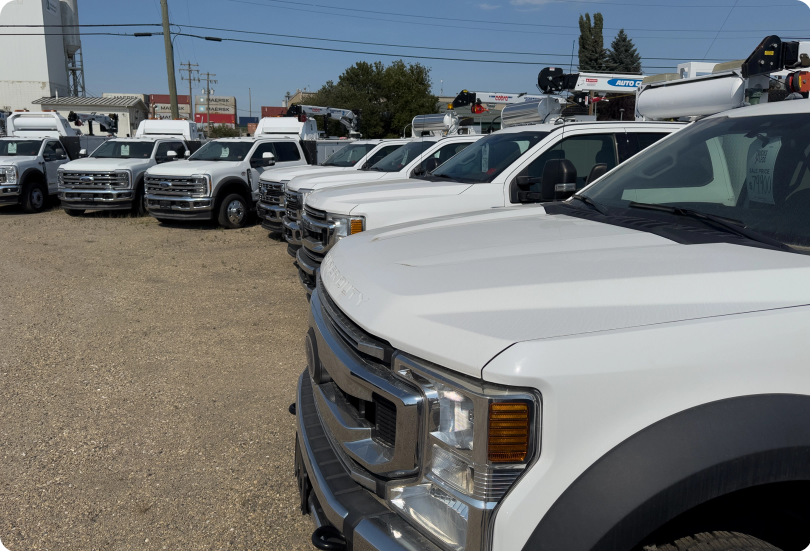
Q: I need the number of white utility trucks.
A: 7